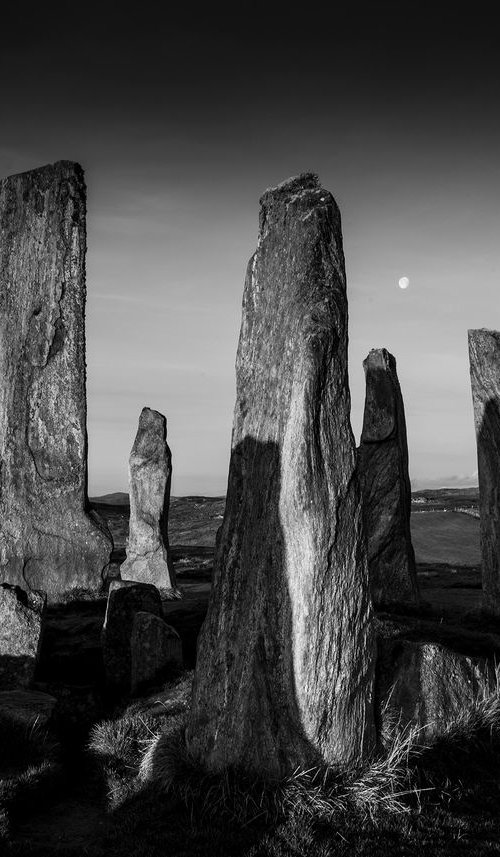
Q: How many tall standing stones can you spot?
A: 5